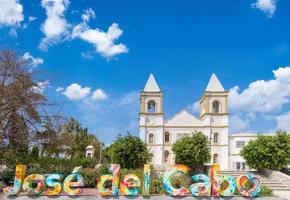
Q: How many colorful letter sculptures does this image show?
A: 11